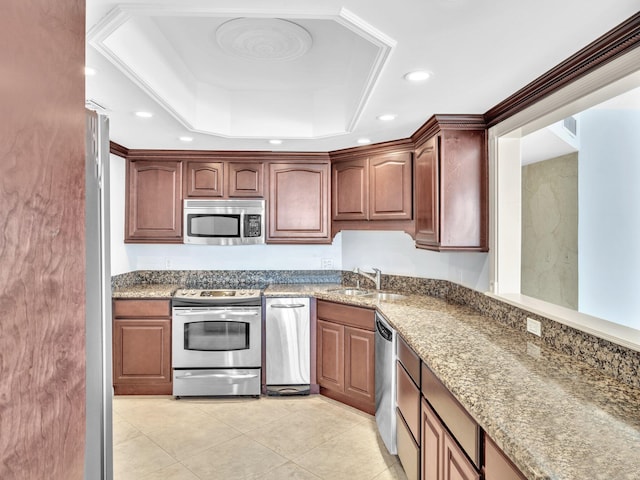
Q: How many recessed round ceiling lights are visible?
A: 7